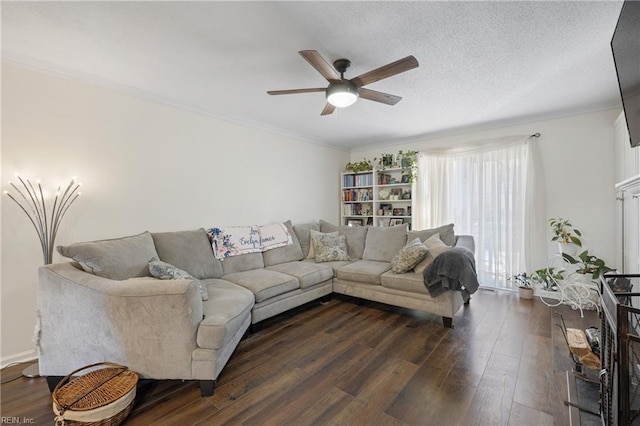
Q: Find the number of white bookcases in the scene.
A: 2